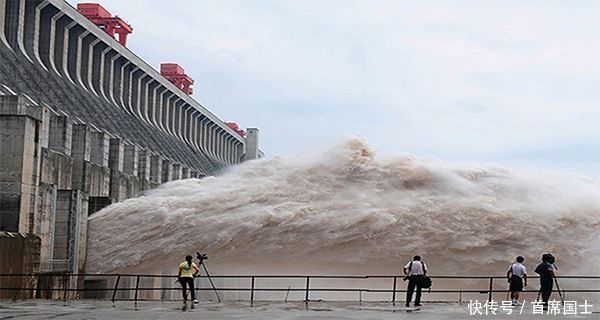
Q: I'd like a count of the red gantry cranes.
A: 3